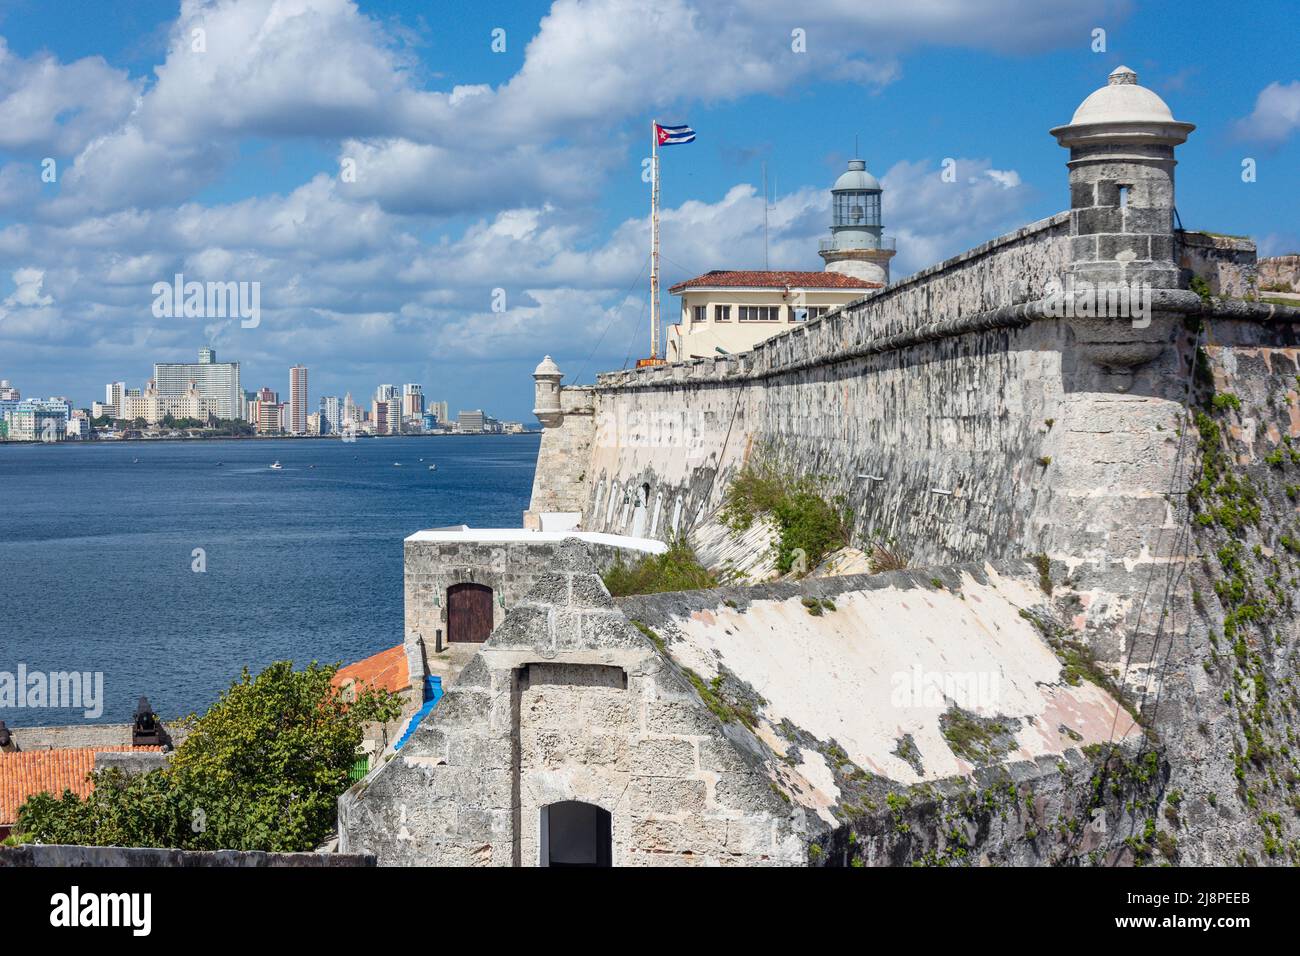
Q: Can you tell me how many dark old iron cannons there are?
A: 2